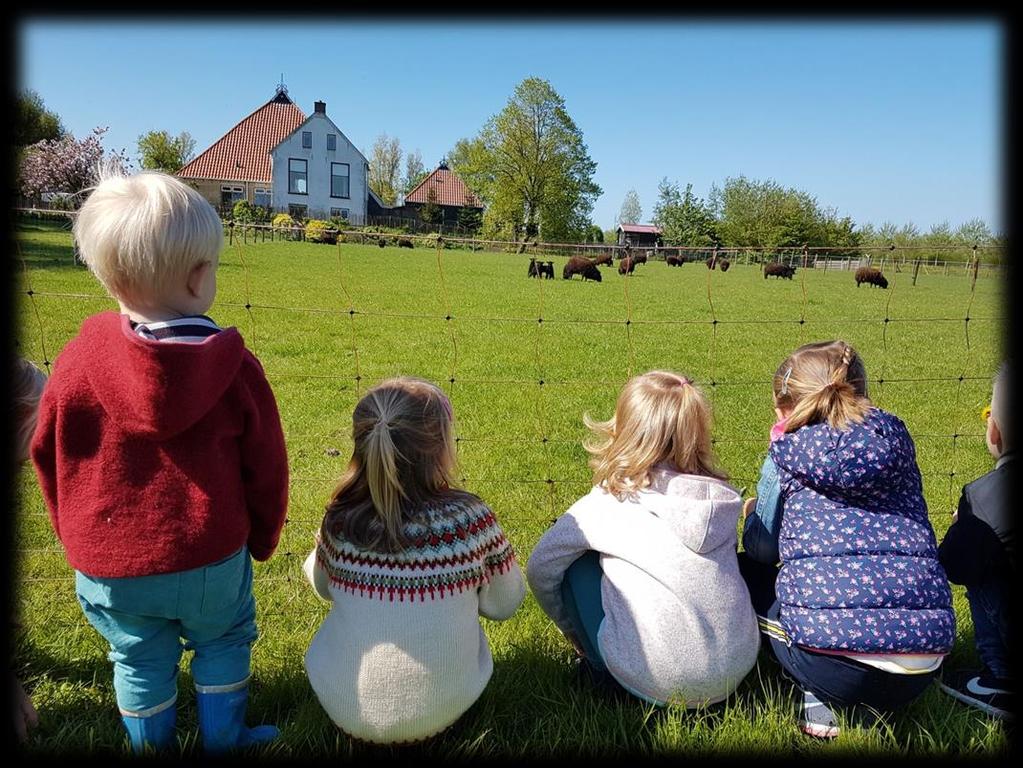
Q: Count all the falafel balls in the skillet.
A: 0